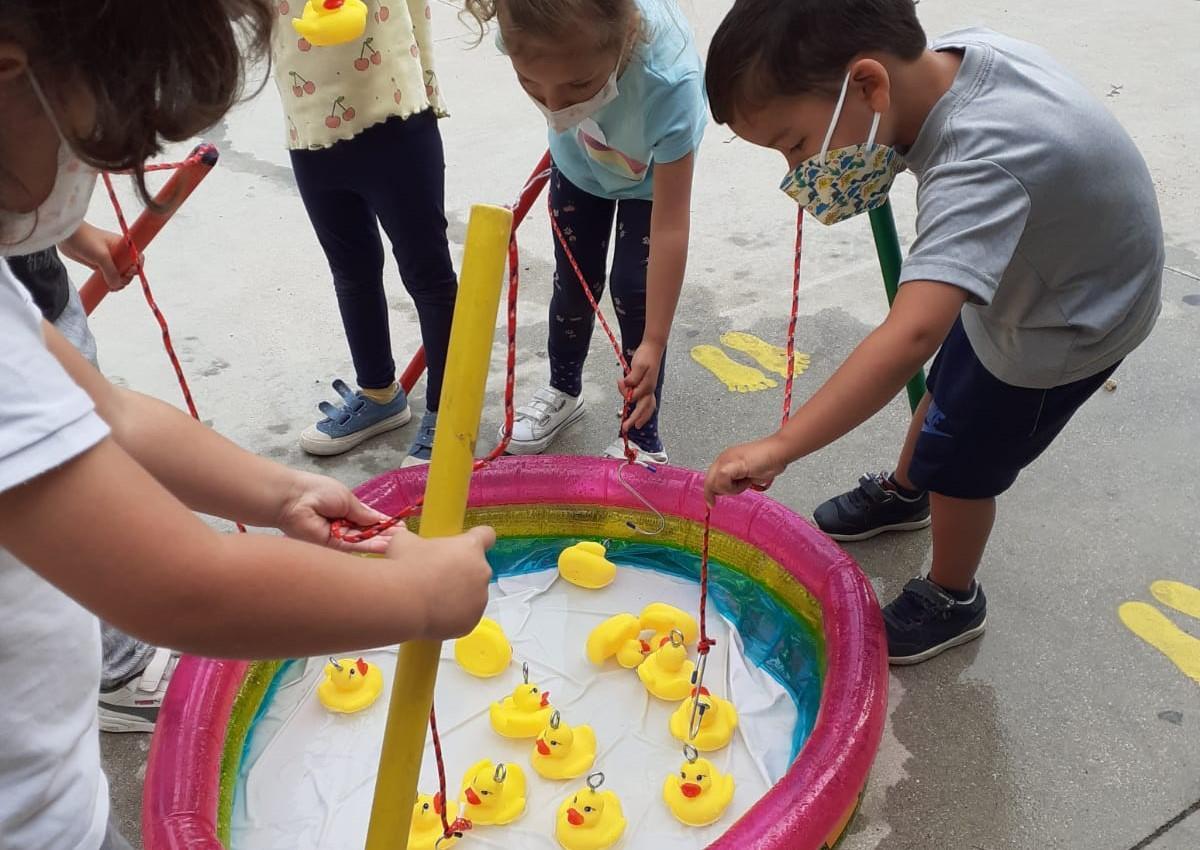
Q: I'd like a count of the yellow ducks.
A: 14